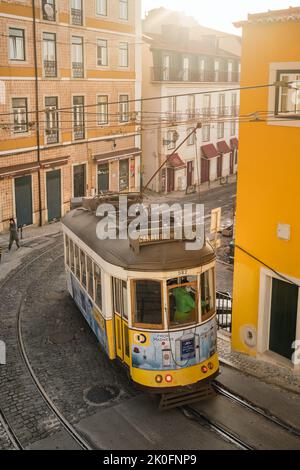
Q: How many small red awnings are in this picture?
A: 4